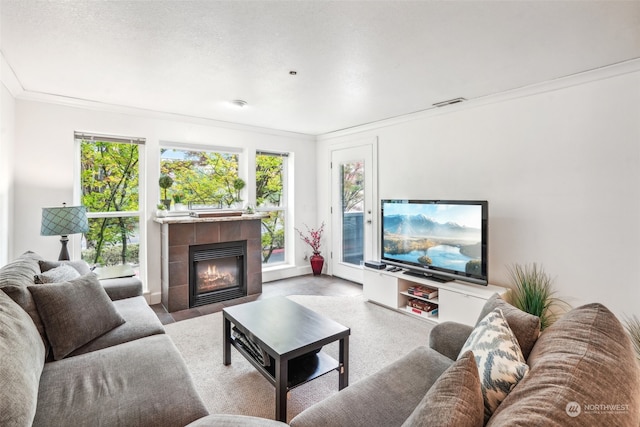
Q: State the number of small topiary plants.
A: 2